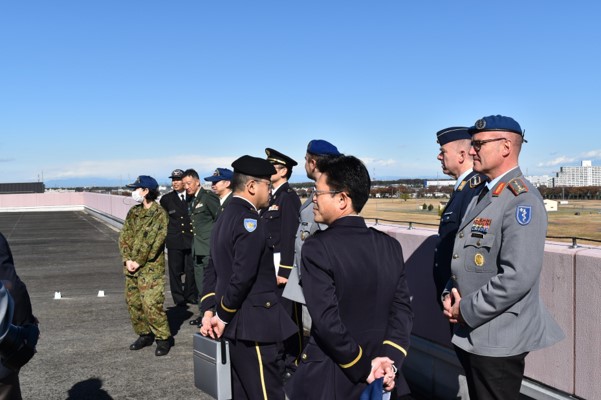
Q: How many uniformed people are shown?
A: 10